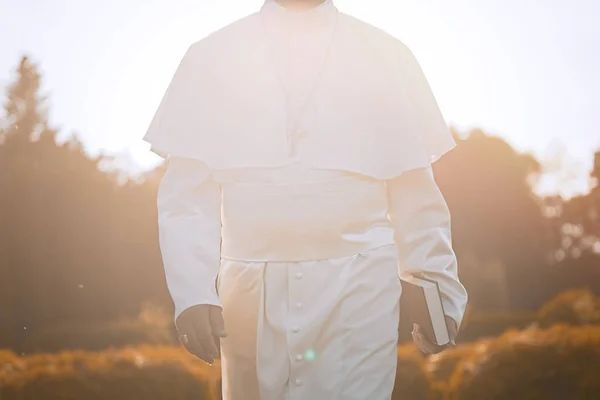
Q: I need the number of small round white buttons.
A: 5